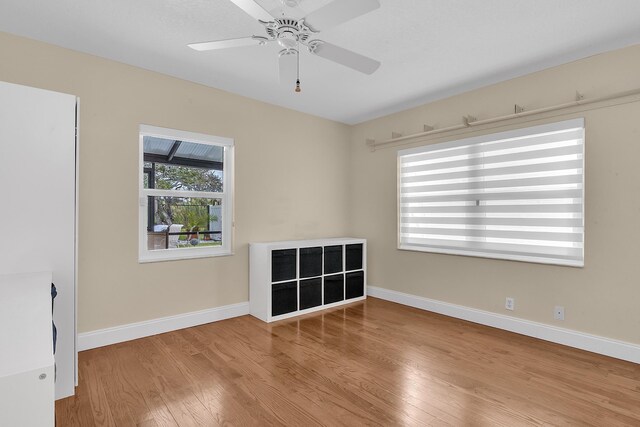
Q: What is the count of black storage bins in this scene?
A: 8